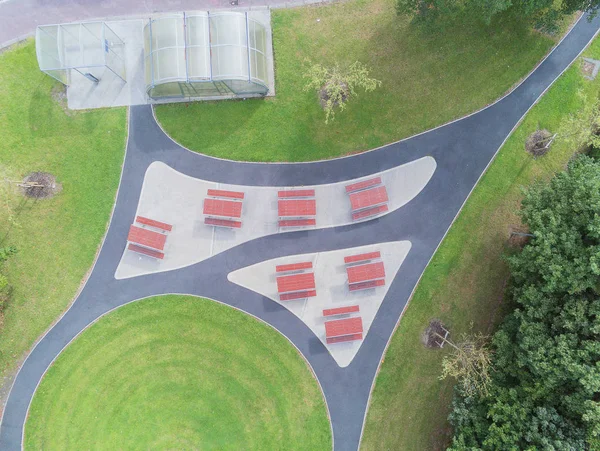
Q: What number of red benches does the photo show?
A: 14